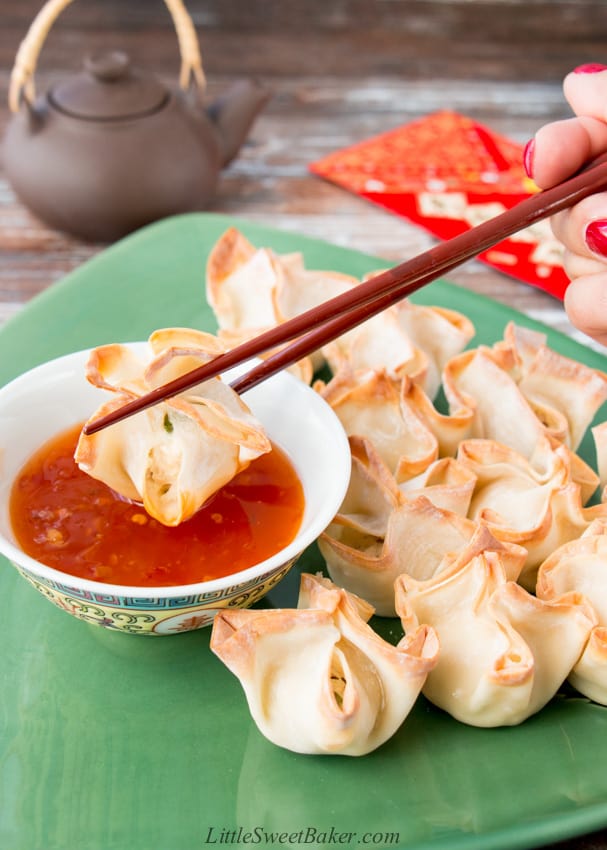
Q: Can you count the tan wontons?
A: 11